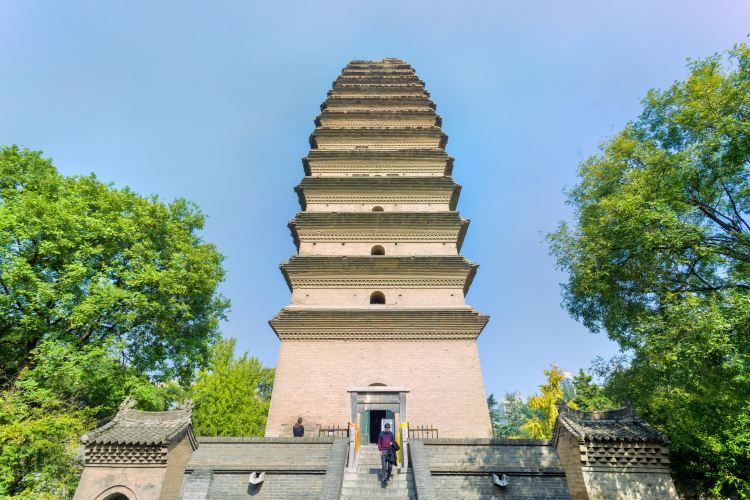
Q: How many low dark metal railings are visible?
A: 2